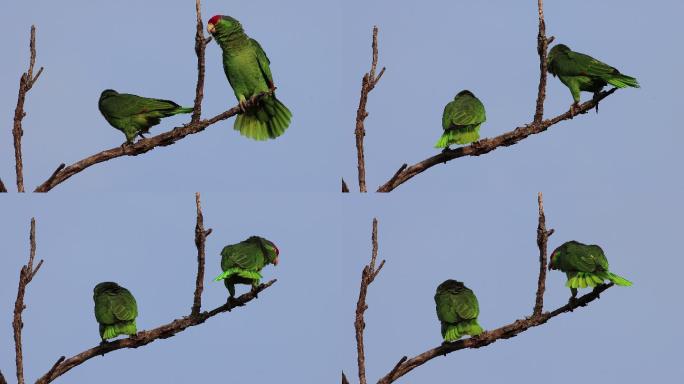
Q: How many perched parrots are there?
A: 8